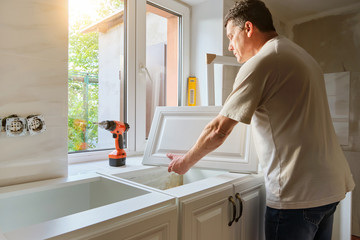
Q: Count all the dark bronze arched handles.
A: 2